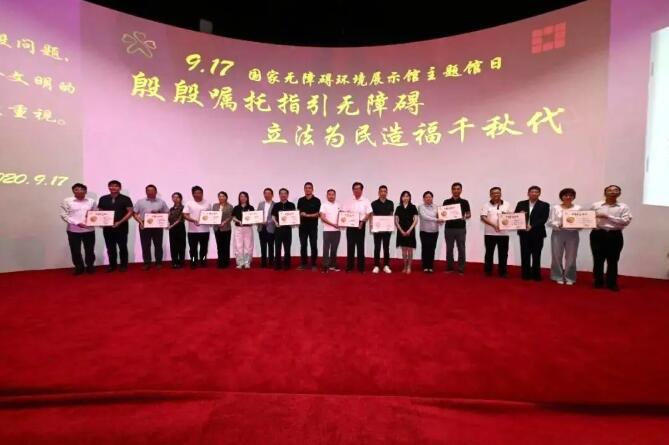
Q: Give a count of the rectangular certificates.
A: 10